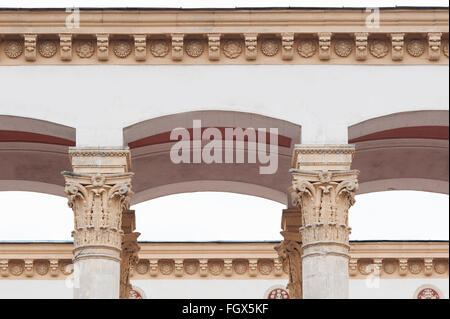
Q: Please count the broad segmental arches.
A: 3